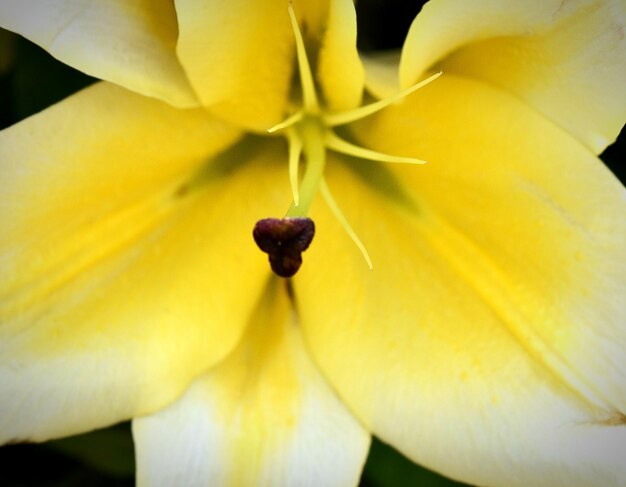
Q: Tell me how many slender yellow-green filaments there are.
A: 6